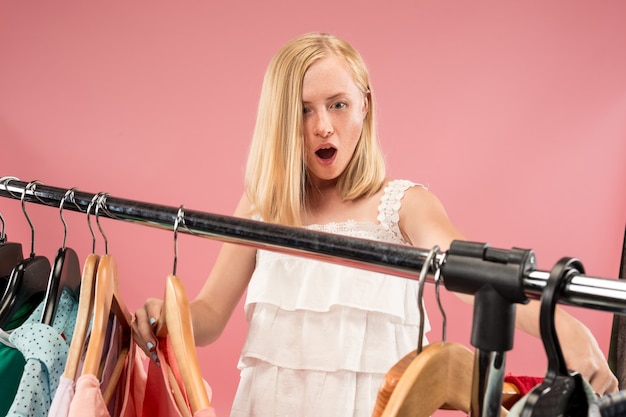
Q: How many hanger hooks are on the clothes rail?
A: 9